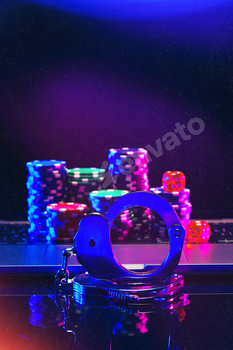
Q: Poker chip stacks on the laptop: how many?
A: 6